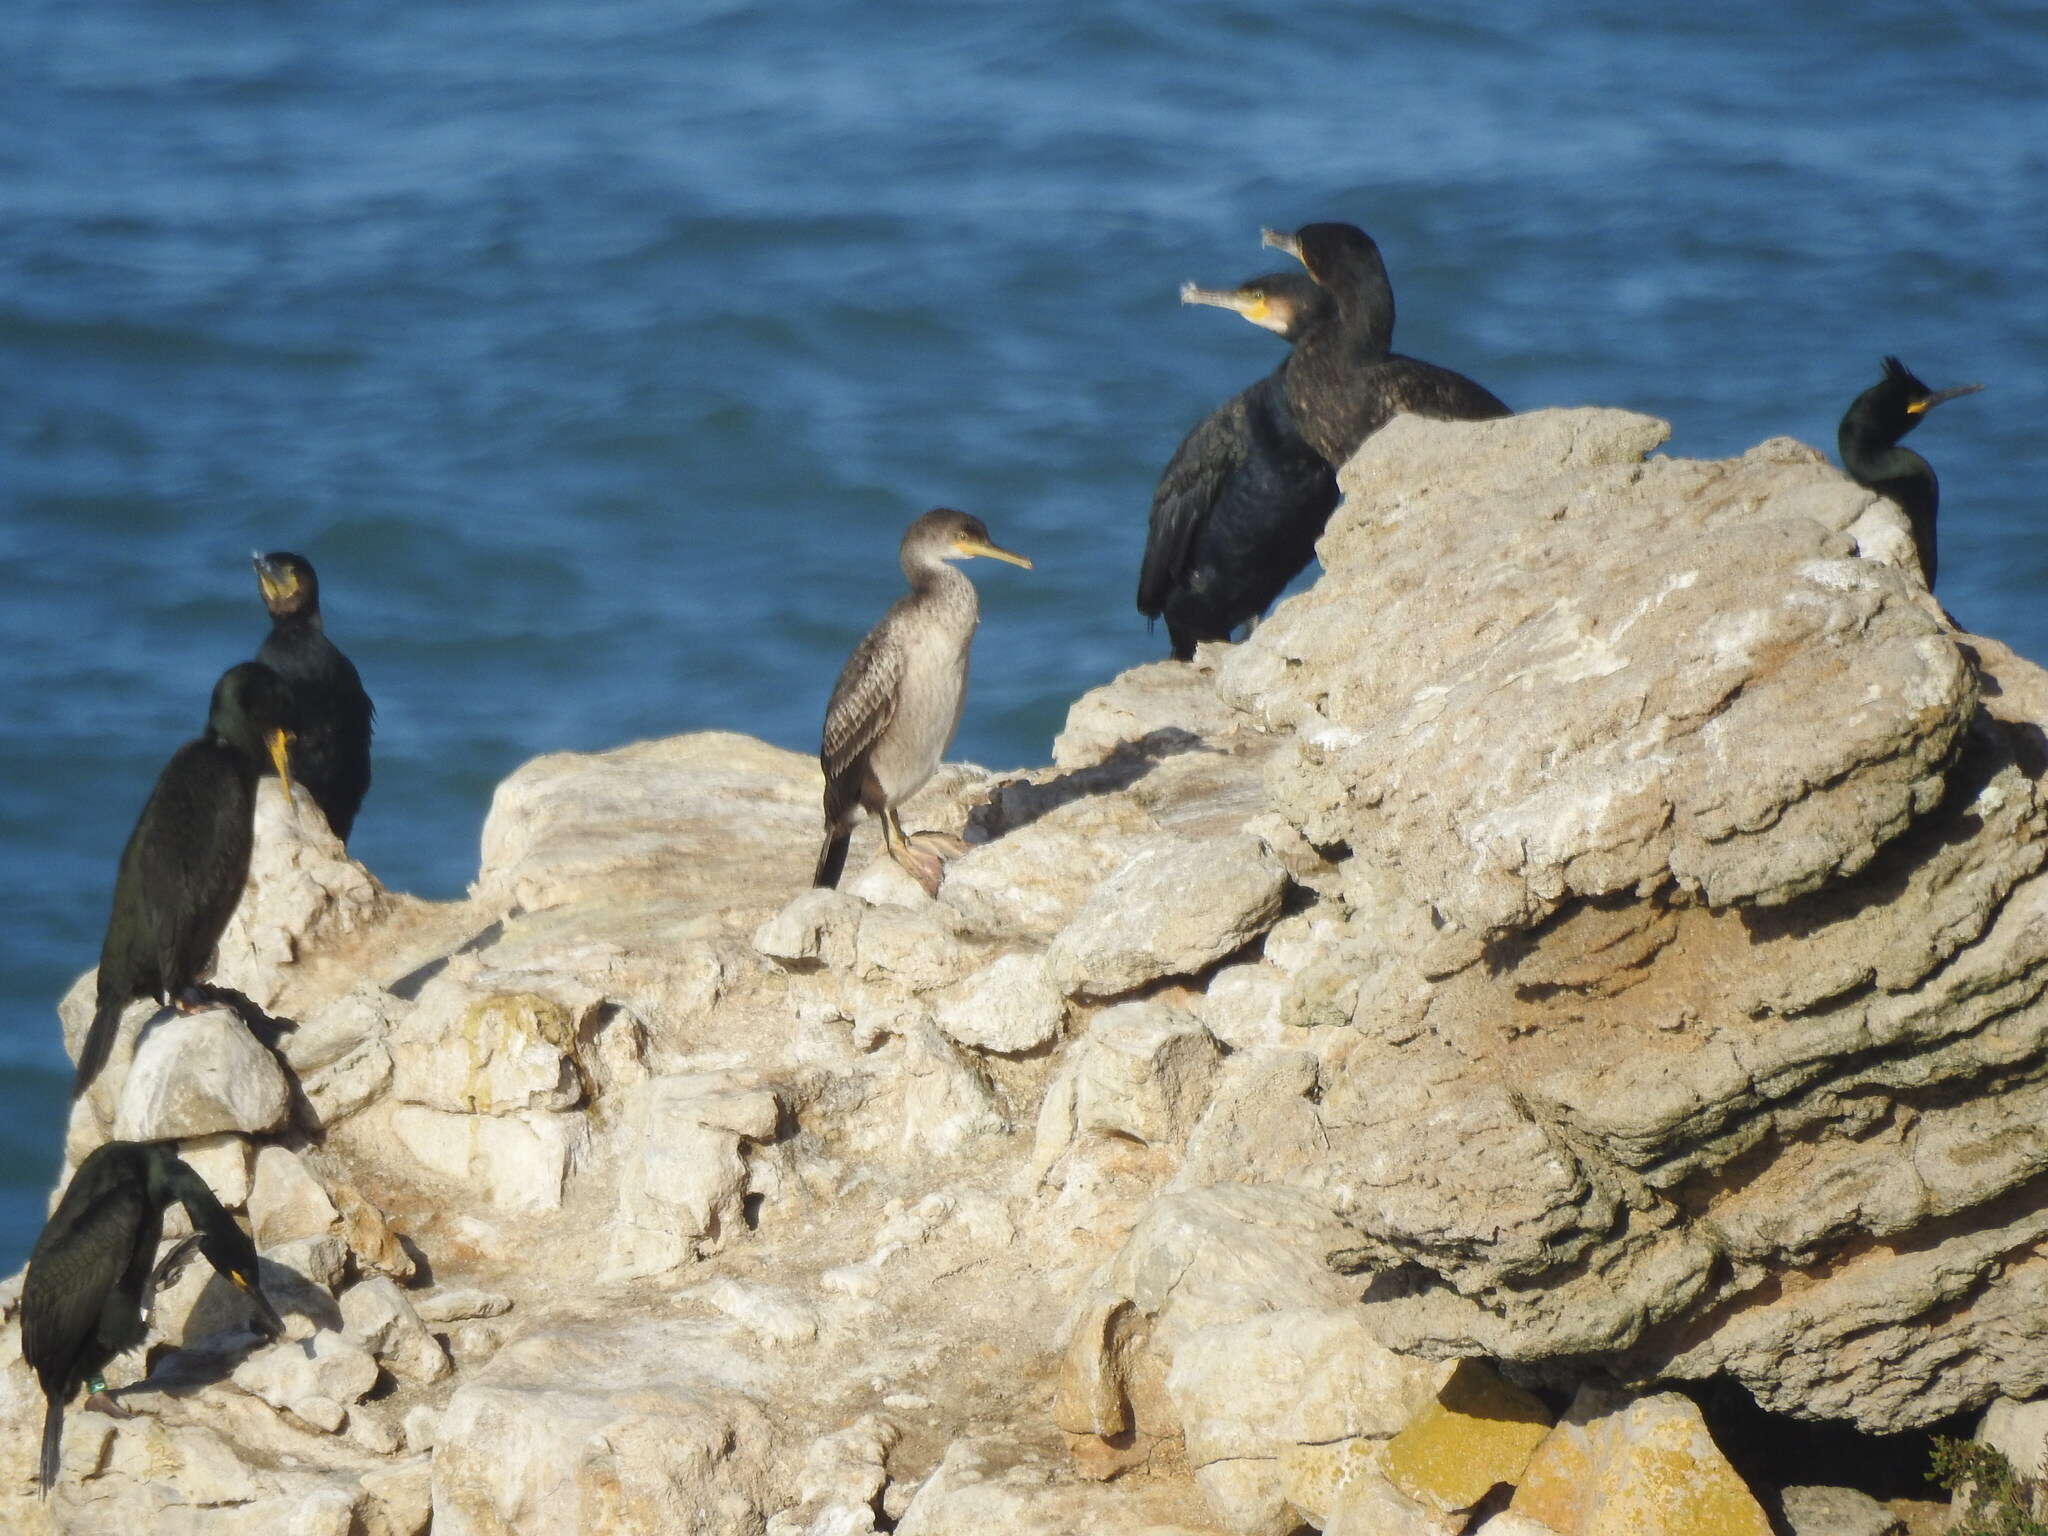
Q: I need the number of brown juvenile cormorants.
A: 1